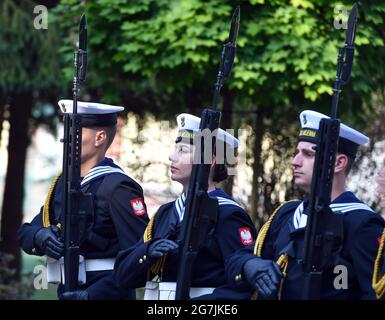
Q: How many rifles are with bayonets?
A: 3